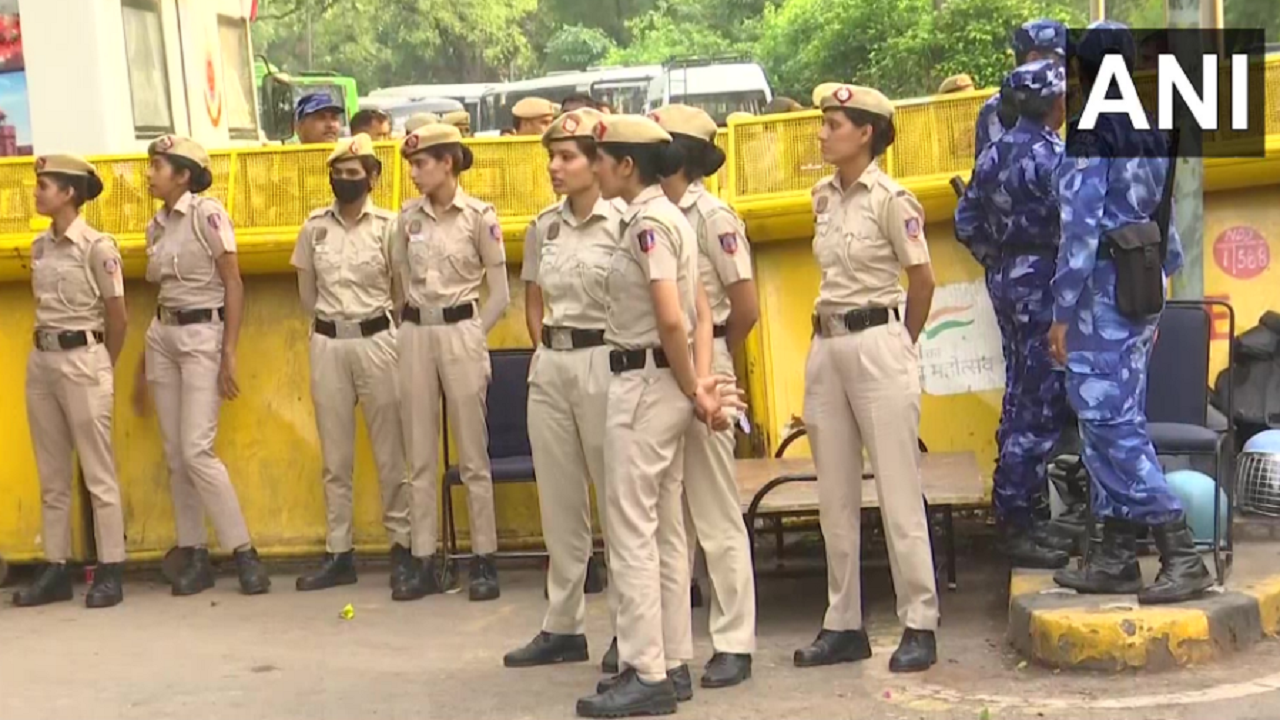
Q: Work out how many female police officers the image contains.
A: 8